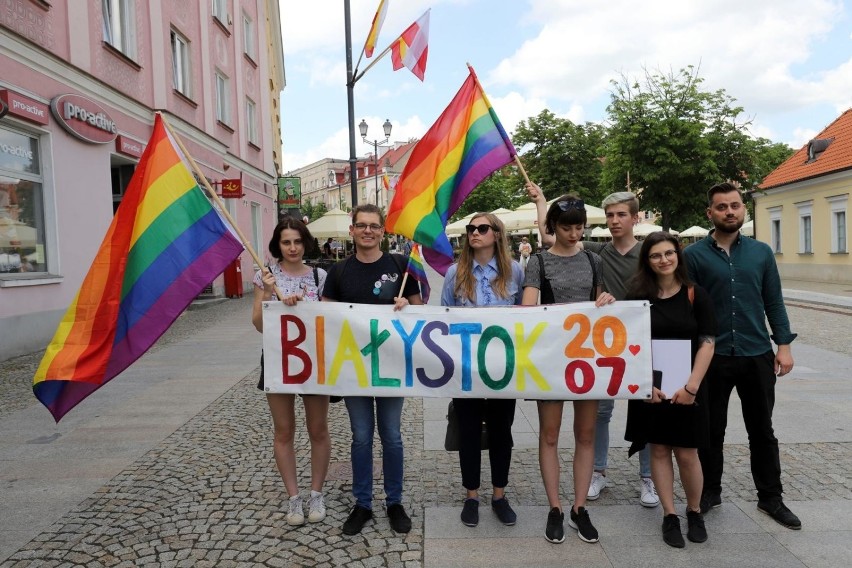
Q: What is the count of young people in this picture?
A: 7